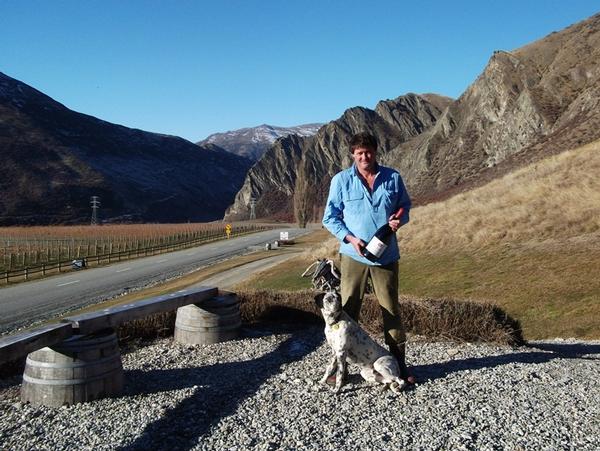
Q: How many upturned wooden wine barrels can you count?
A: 2